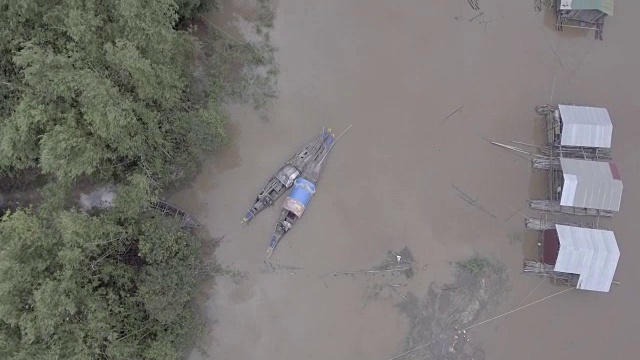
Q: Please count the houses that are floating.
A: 4